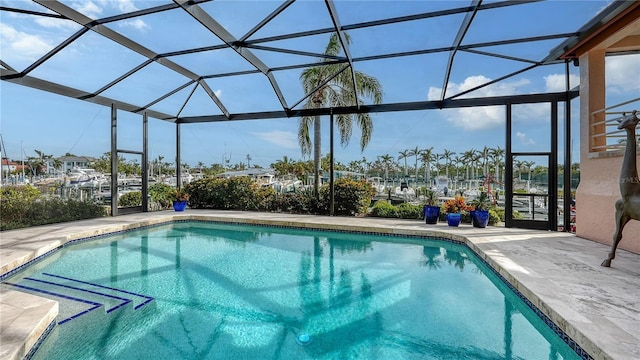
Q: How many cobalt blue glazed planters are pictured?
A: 4